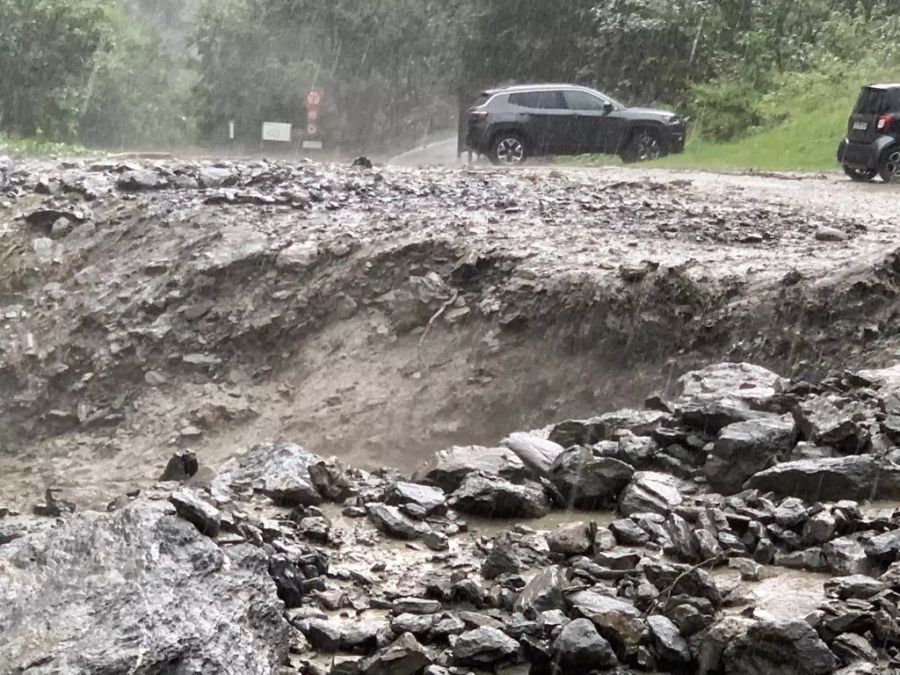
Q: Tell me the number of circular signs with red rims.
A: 3